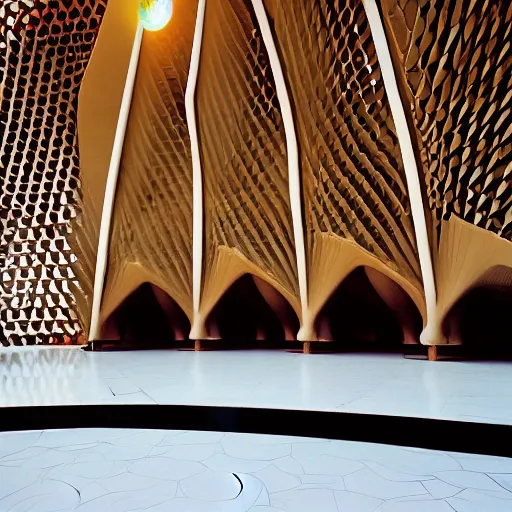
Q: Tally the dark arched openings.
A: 4